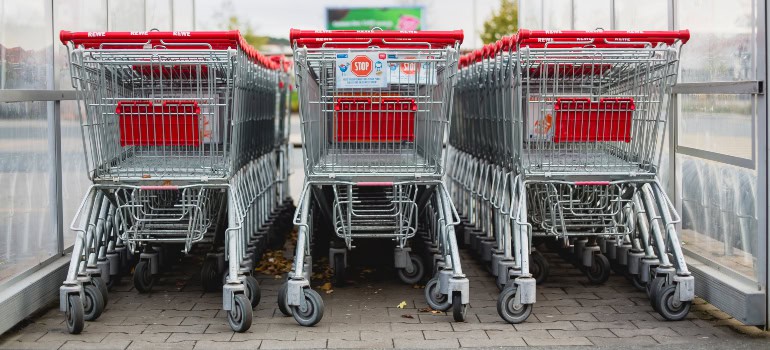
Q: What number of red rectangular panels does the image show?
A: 3